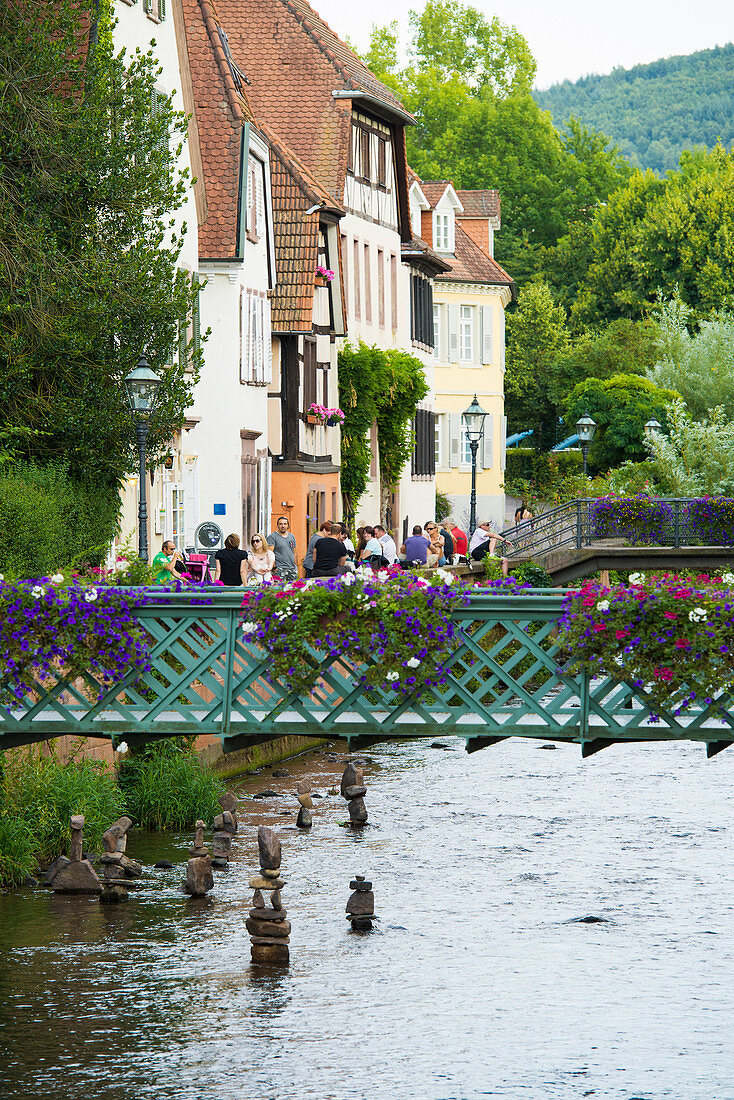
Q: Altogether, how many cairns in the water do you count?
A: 8